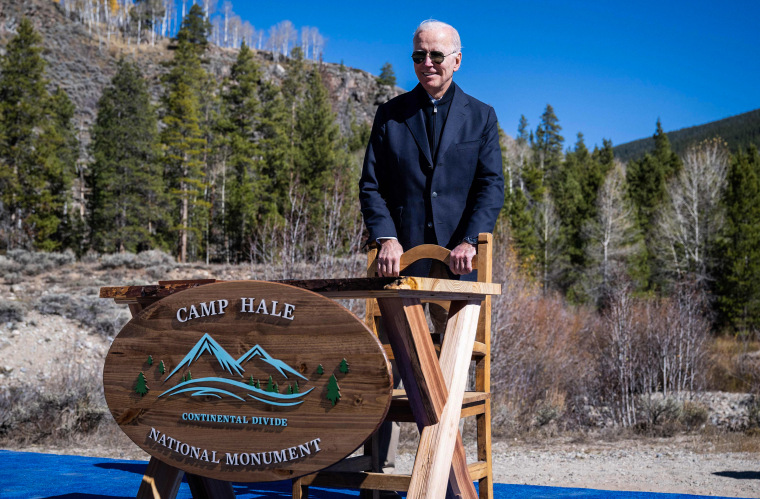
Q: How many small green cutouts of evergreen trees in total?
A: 14